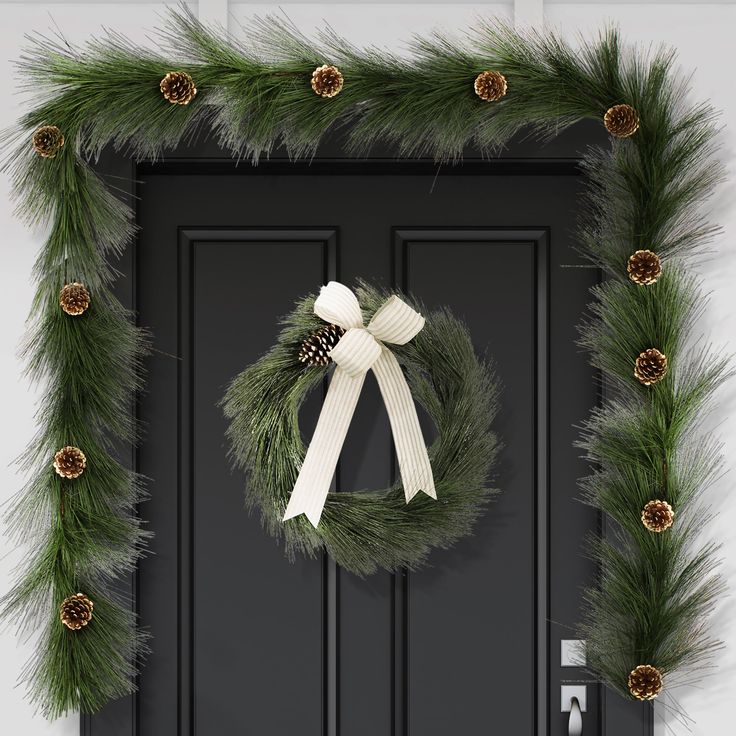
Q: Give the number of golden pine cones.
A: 12